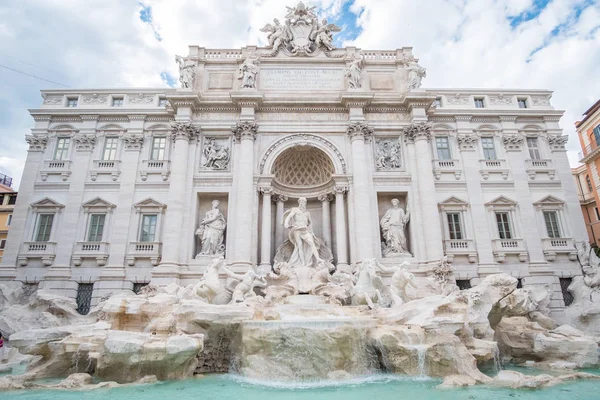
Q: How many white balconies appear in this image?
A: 12